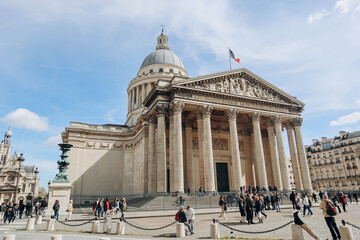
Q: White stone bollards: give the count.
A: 12